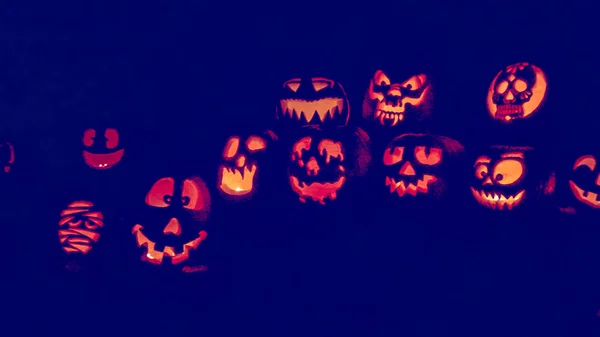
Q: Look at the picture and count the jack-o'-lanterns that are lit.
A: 12